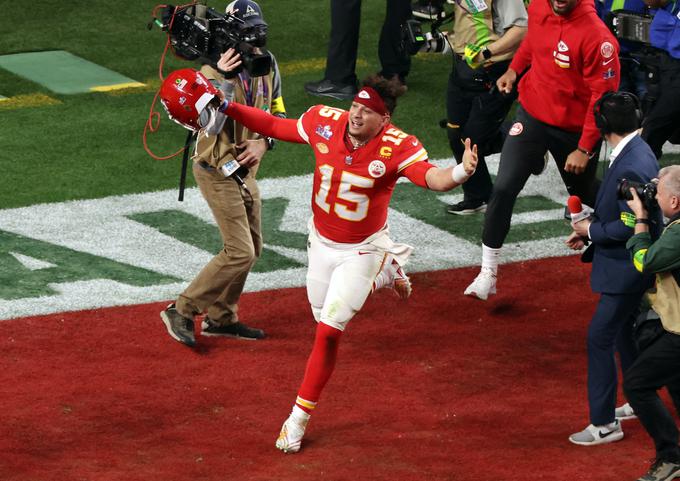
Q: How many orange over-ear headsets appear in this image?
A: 0